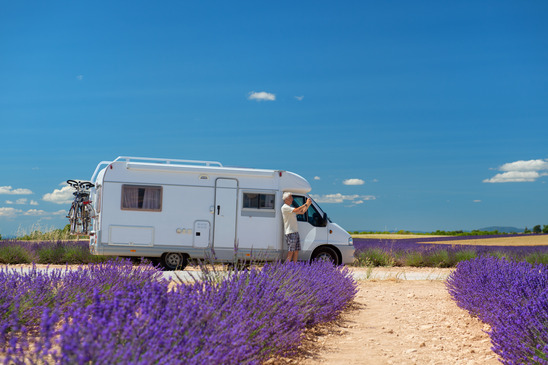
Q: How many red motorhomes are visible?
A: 0